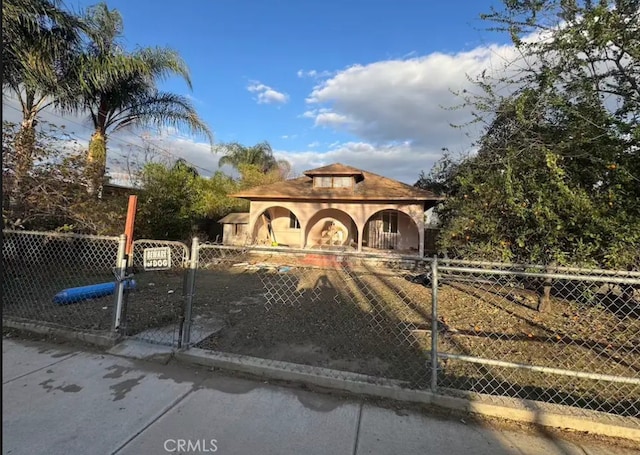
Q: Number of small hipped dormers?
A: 1